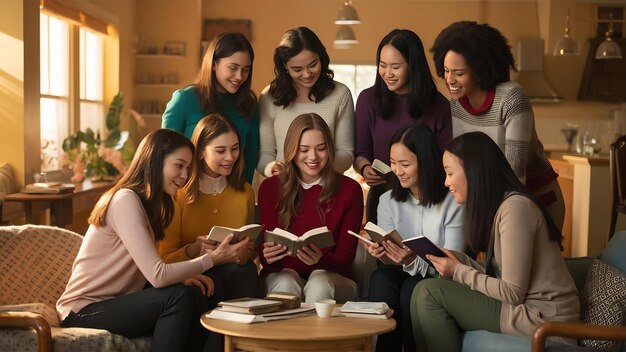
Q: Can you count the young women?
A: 9